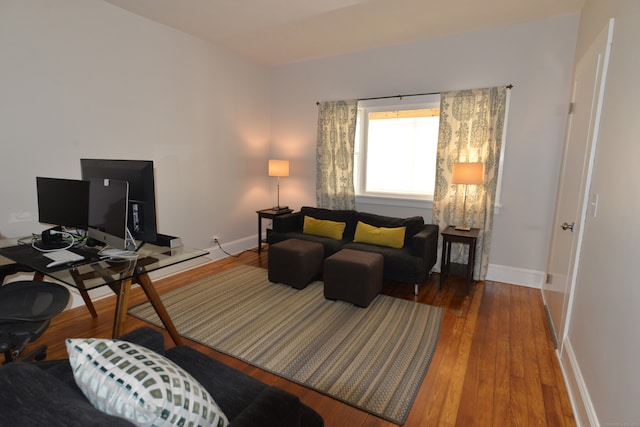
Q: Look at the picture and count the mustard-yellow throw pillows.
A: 2